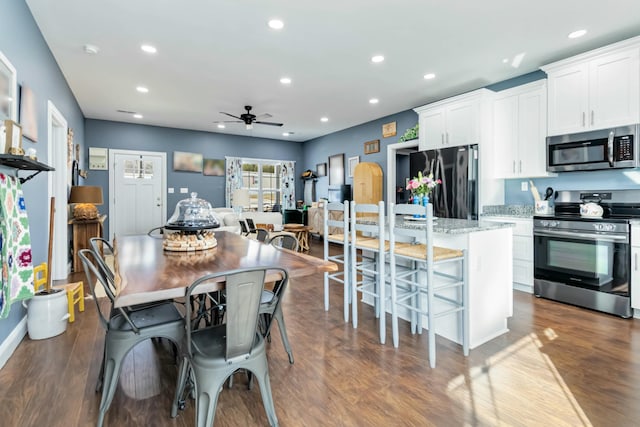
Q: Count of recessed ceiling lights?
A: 12